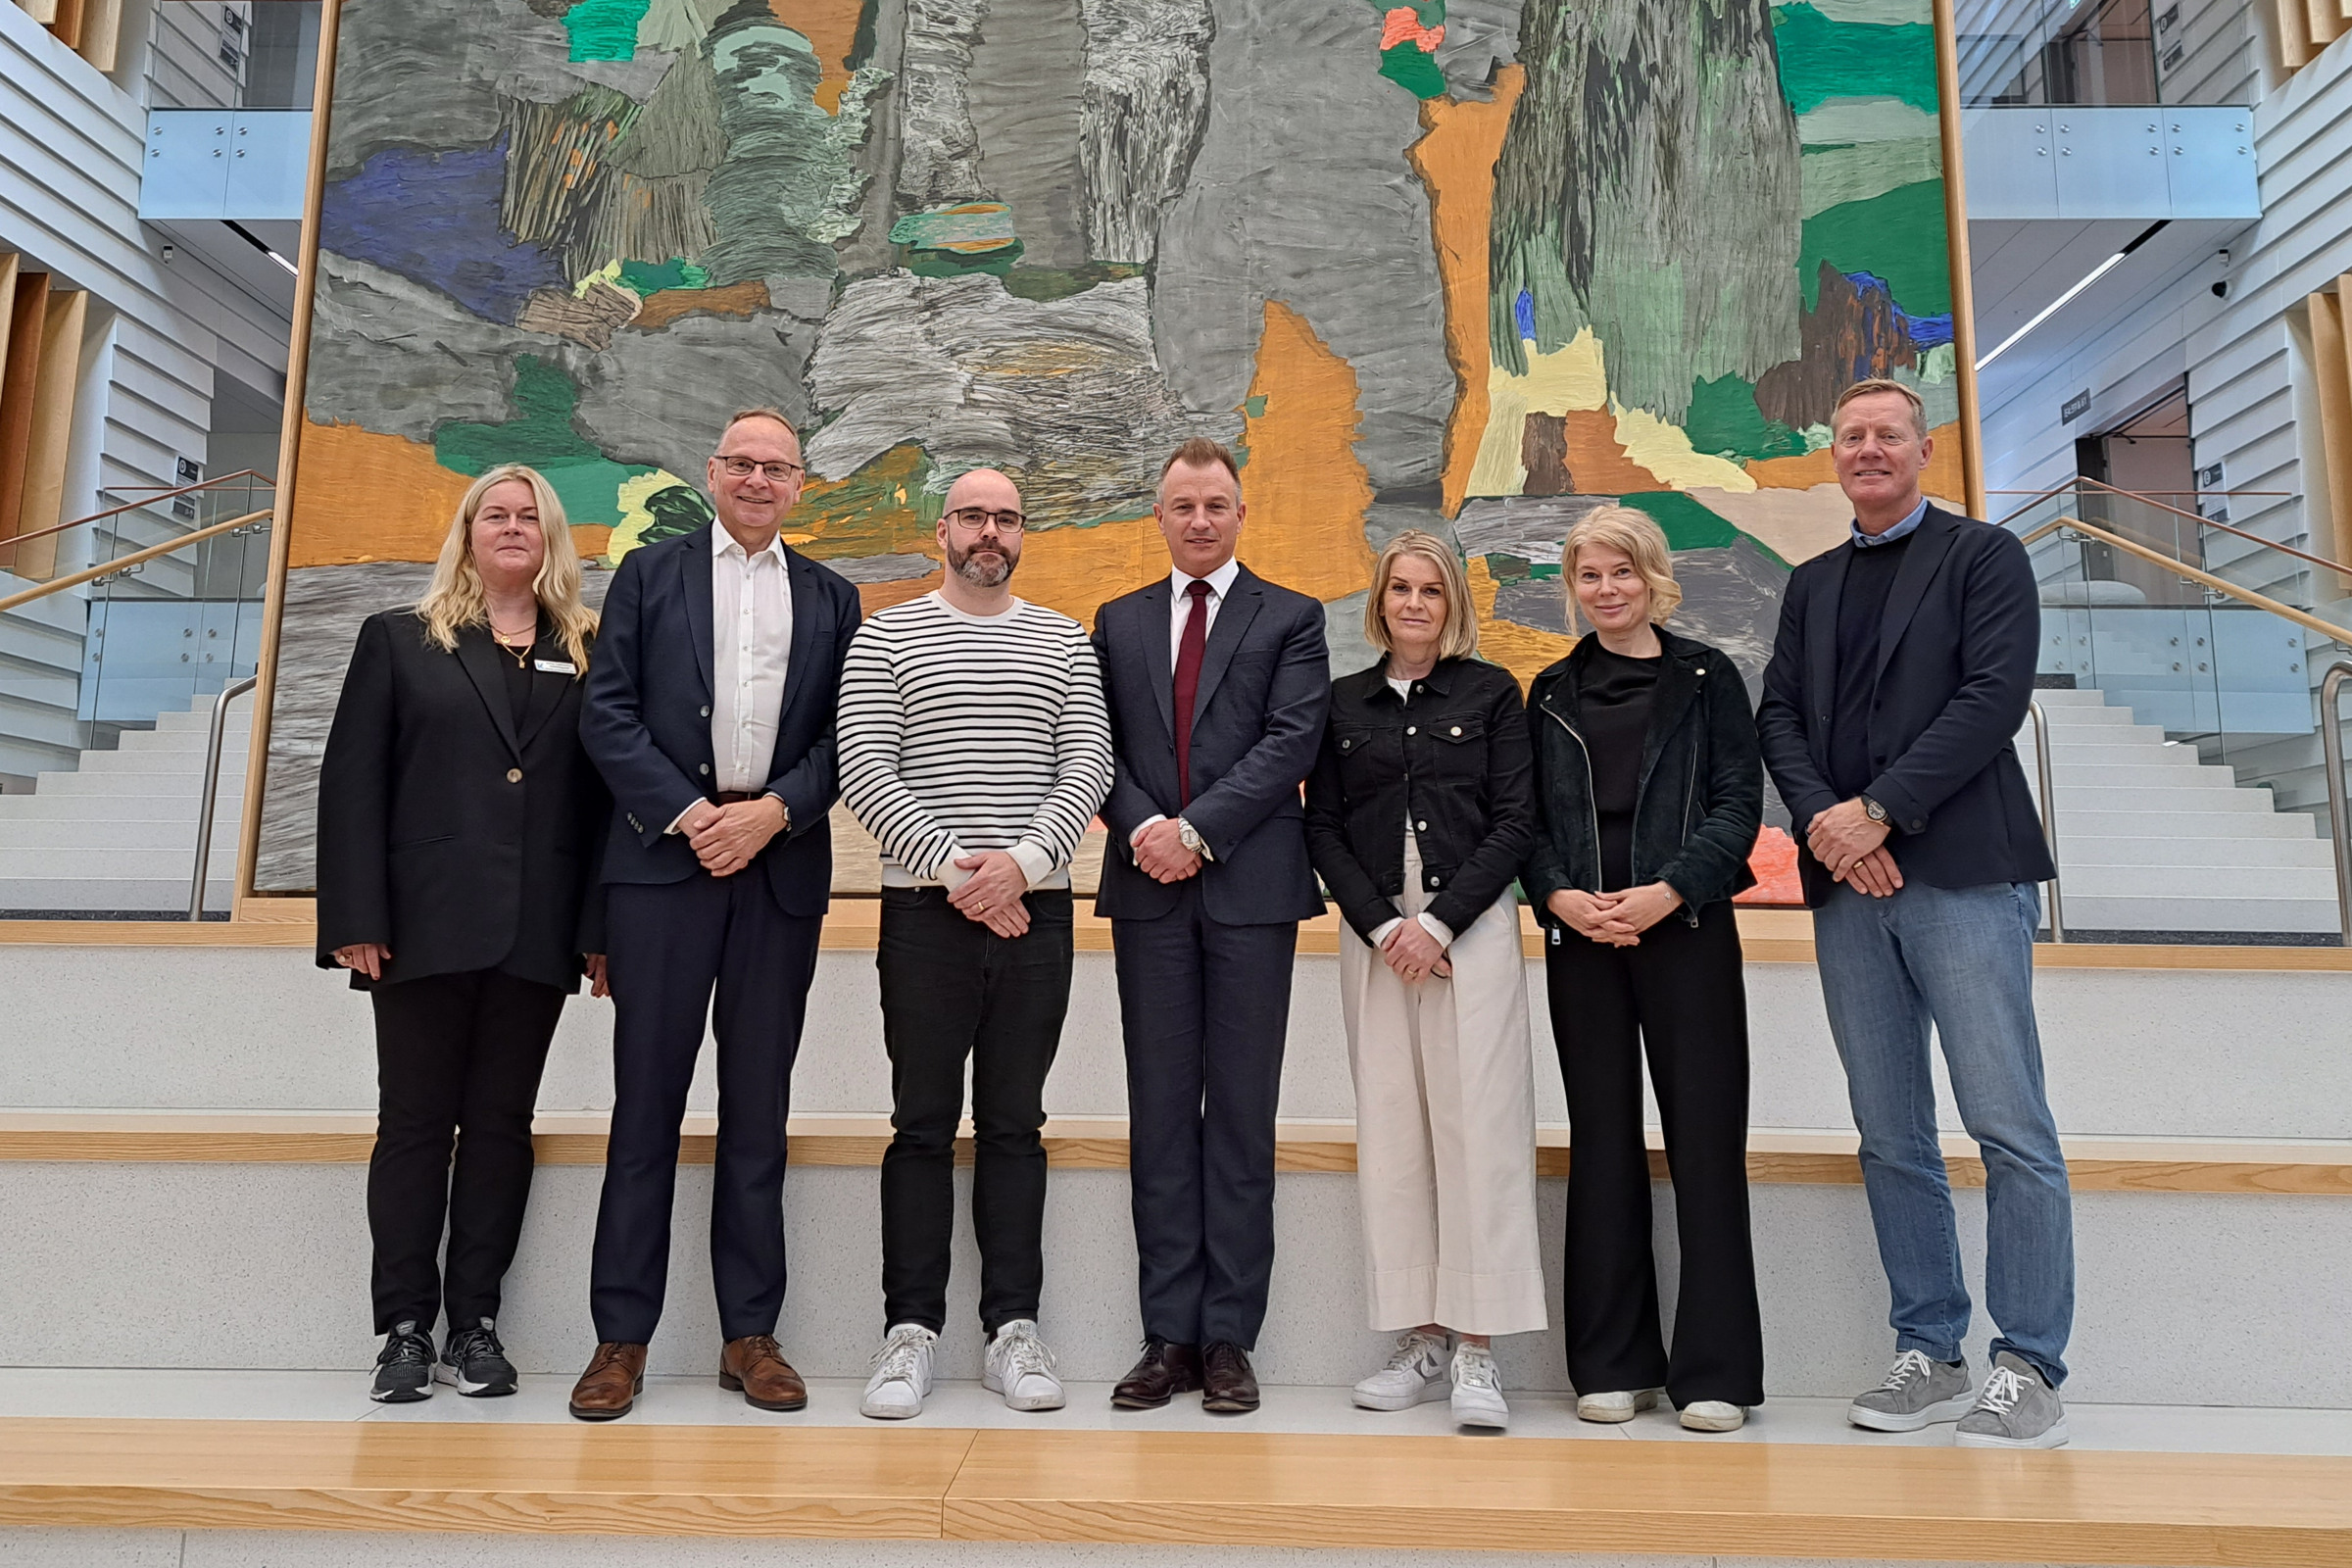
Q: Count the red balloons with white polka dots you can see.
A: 0